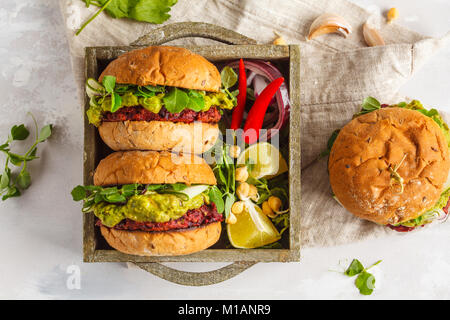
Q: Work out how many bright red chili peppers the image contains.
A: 2